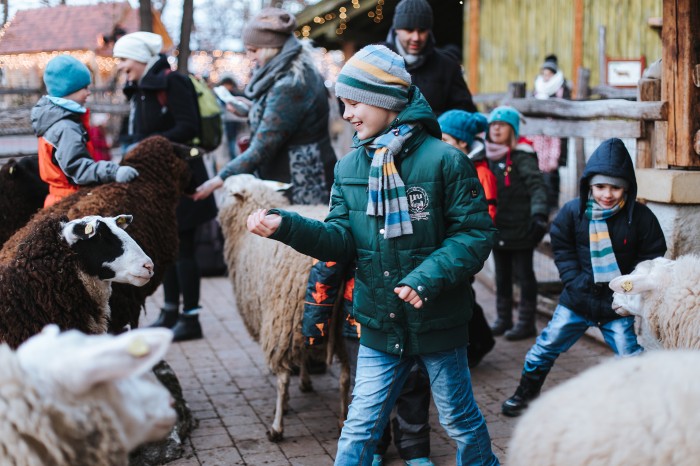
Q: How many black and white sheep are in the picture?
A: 1